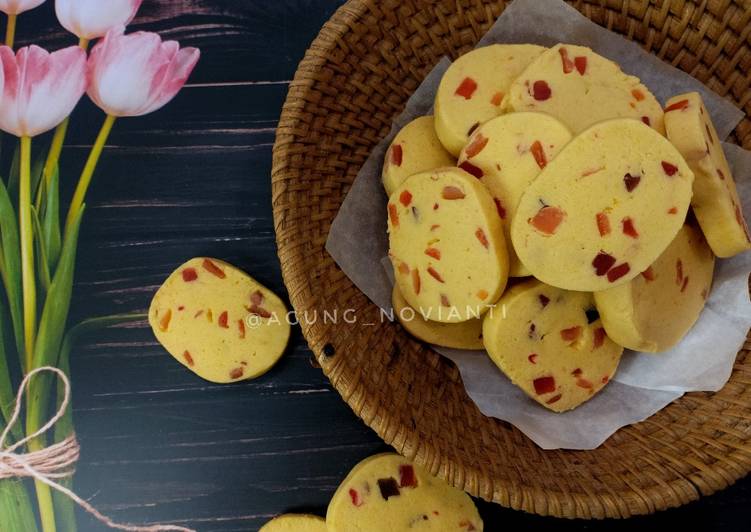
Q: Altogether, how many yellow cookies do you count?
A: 13